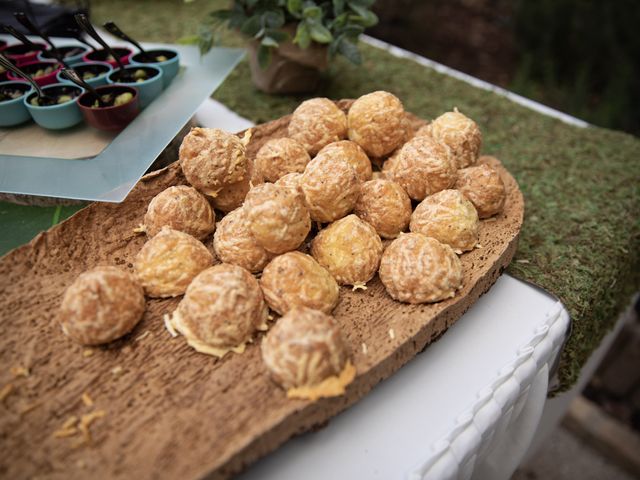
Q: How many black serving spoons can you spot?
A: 7